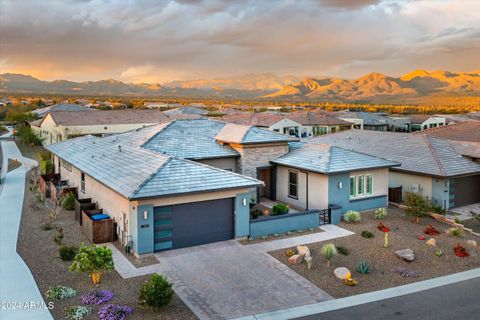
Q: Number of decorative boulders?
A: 6